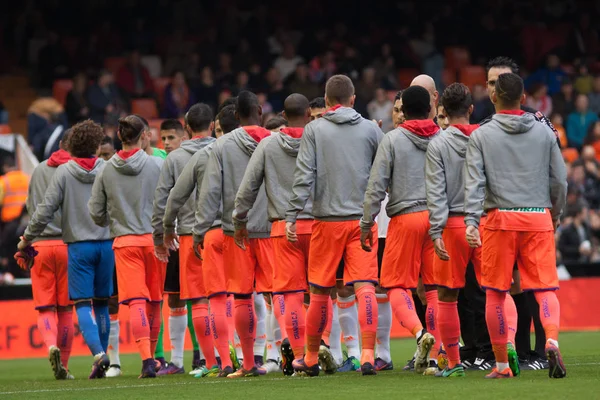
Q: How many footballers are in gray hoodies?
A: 11